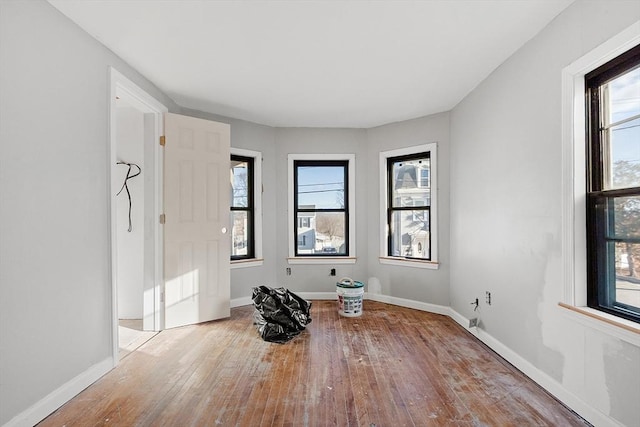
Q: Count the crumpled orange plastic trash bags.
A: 0